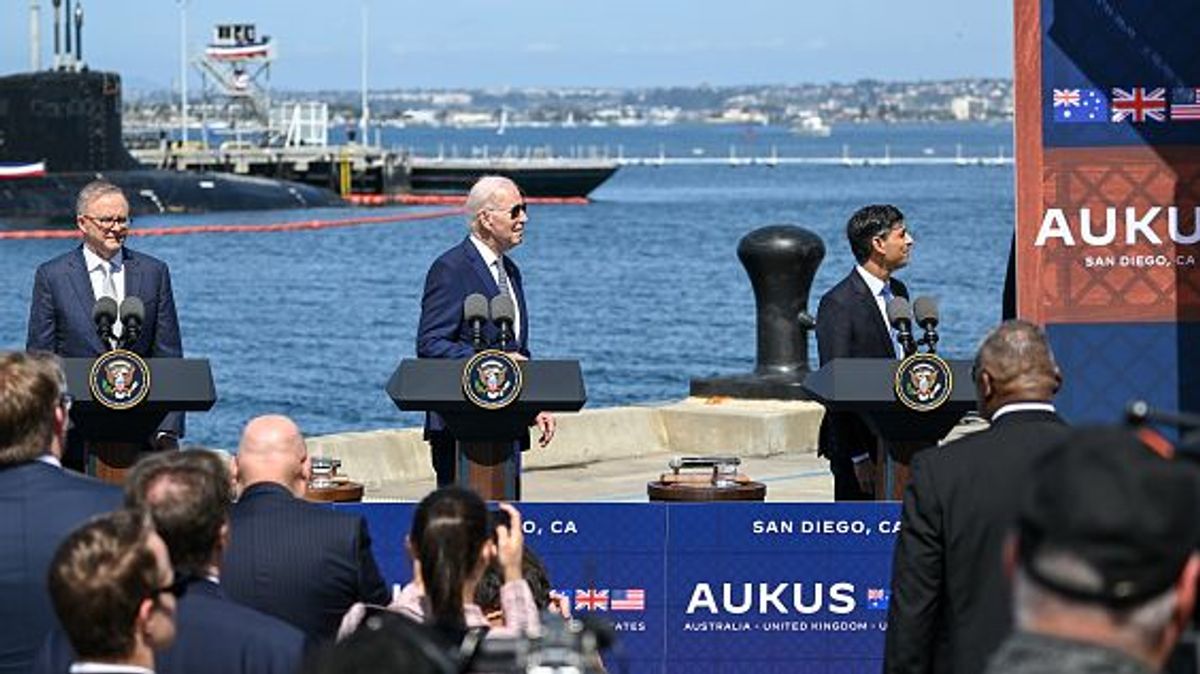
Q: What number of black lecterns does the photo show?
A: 3